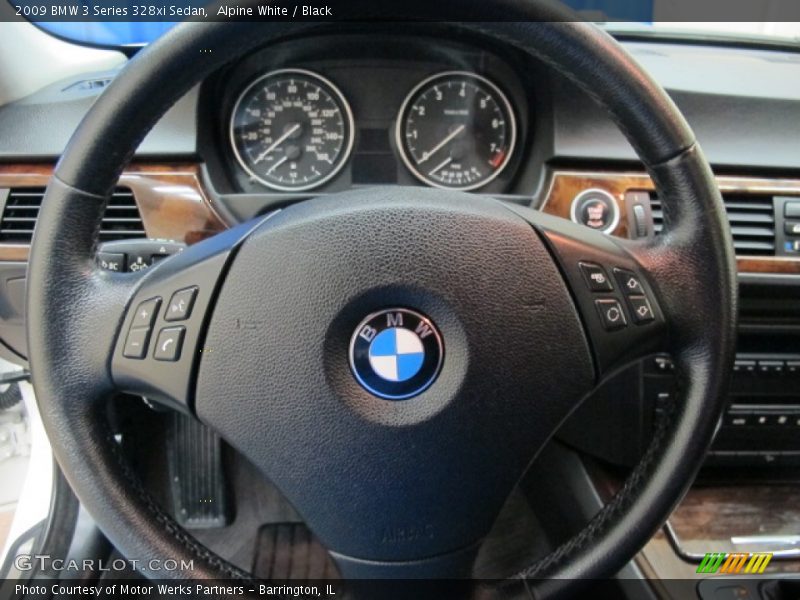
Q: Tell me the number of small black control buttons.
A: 8